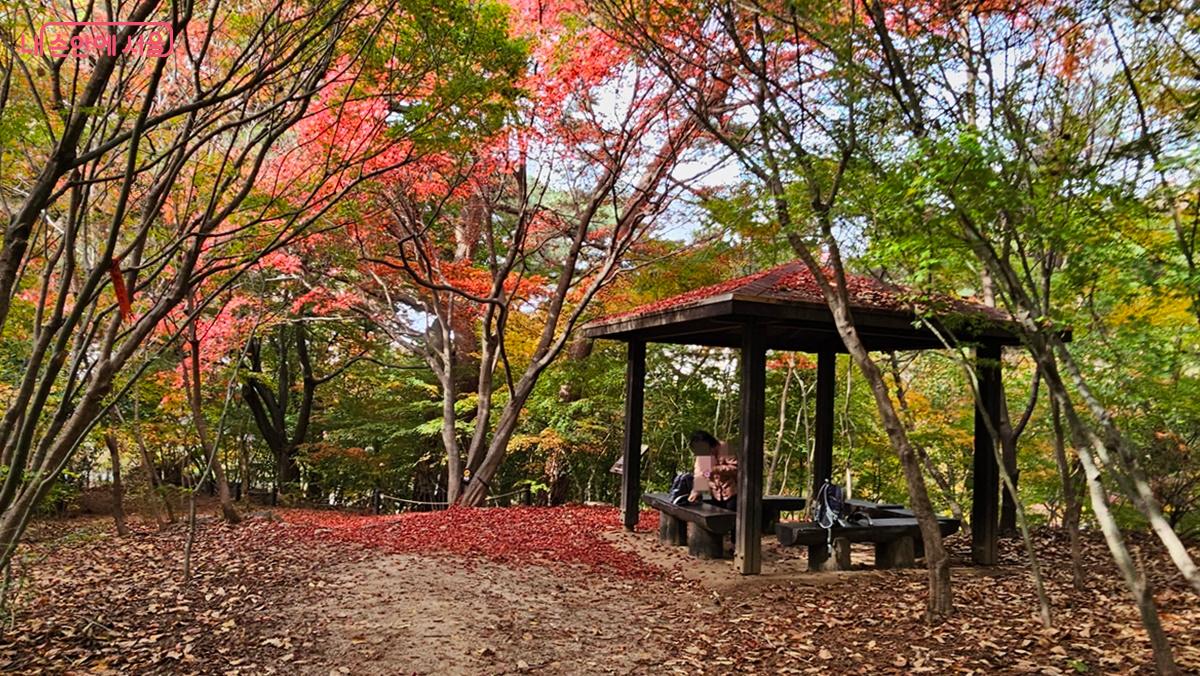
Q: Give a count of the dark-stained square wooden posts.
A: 4